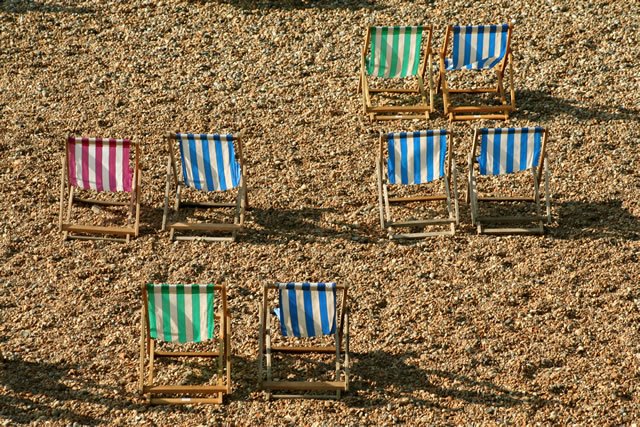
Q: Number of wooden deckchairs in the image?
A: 8